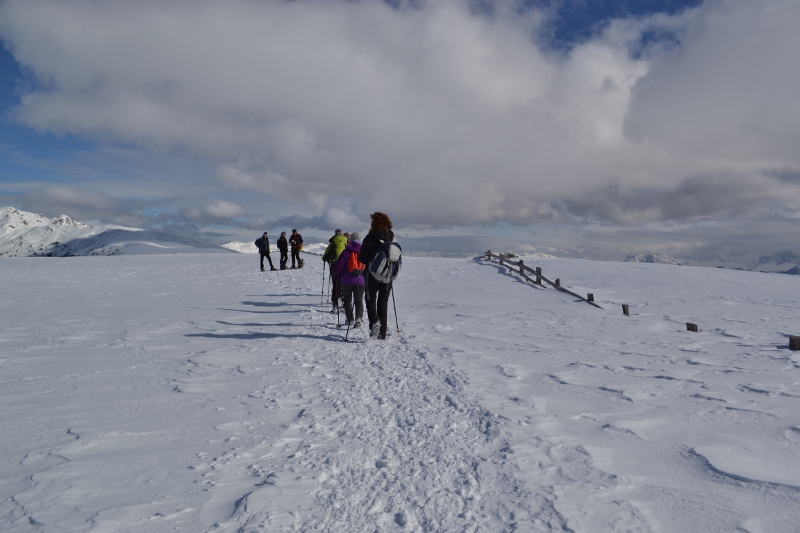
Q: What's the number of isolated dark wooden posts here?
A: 3